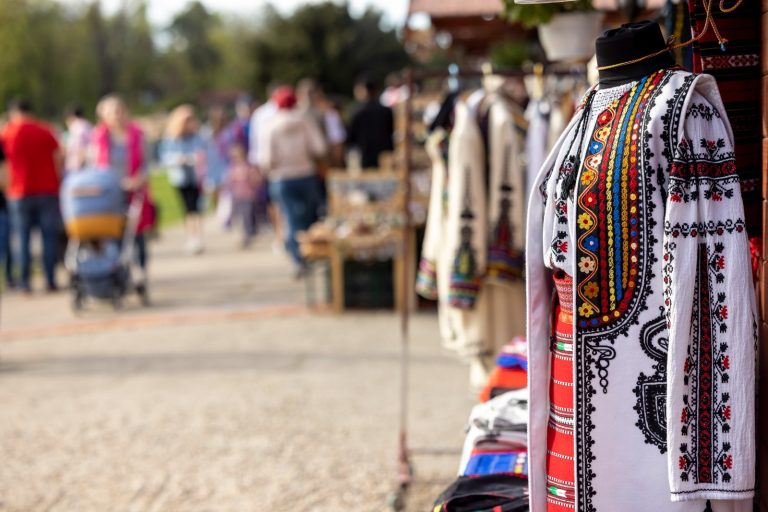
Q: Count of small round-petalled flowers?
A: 12